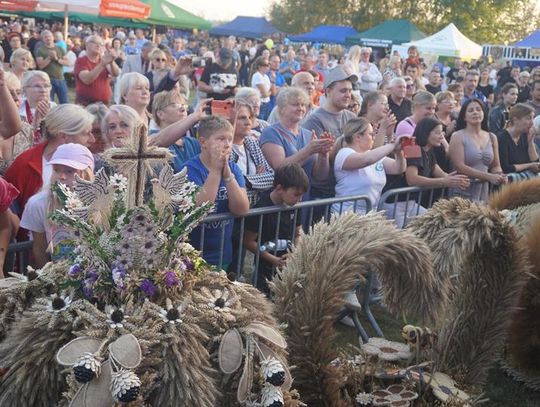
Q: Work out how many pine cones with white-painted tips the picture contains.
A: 4